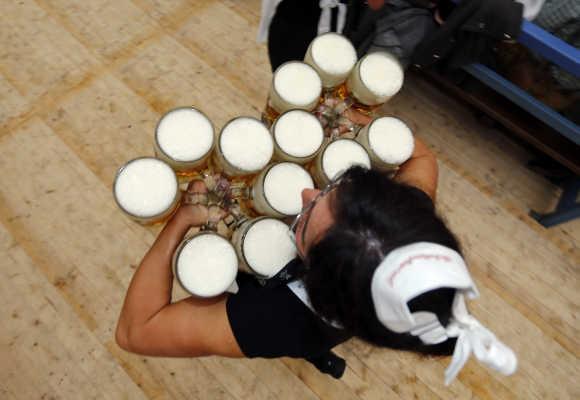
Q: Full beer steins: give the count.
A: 12